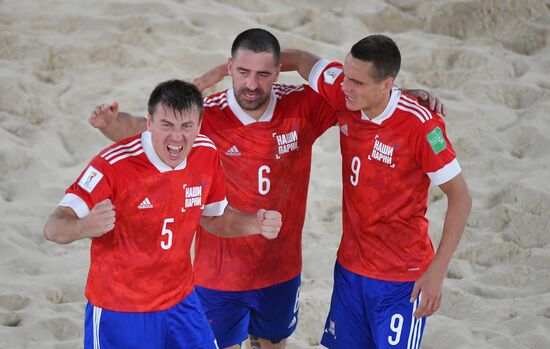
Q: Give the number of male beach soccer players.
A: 3